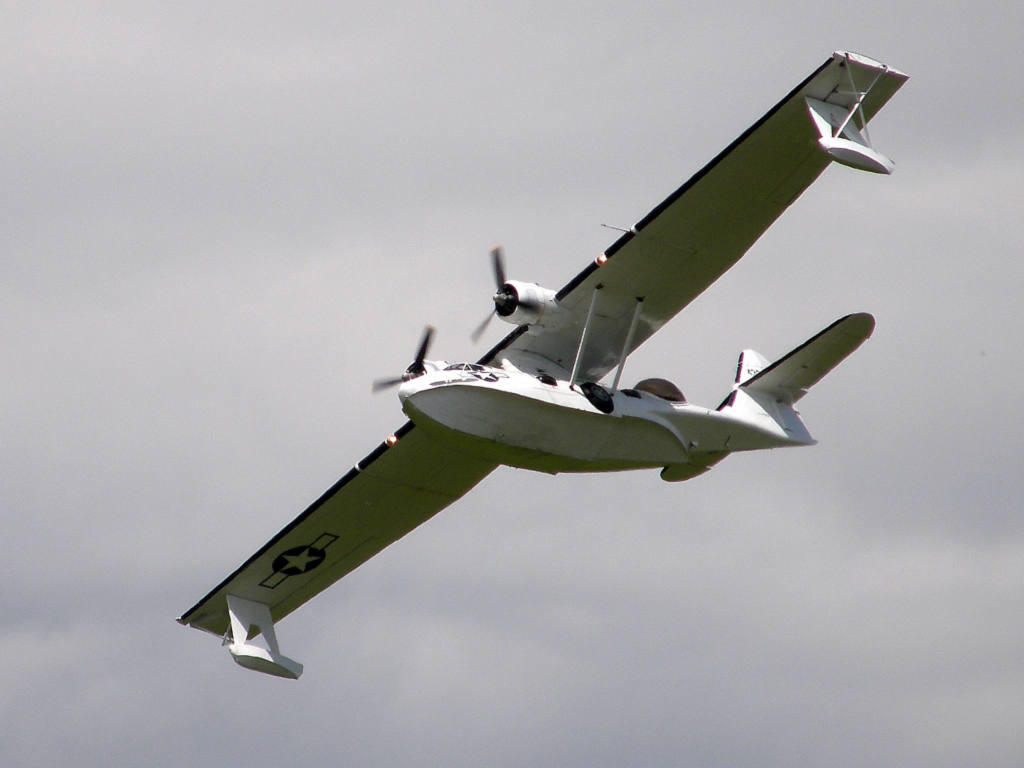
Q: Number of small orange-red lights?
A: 2